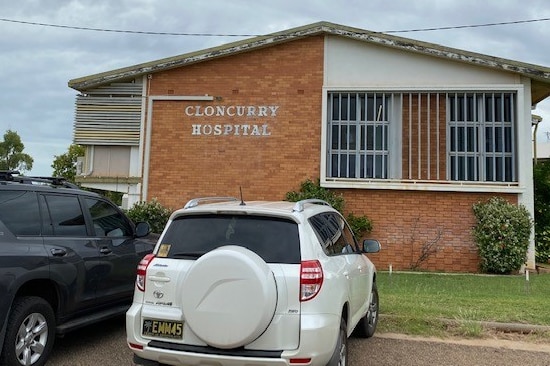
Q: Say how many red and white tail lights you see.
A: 2